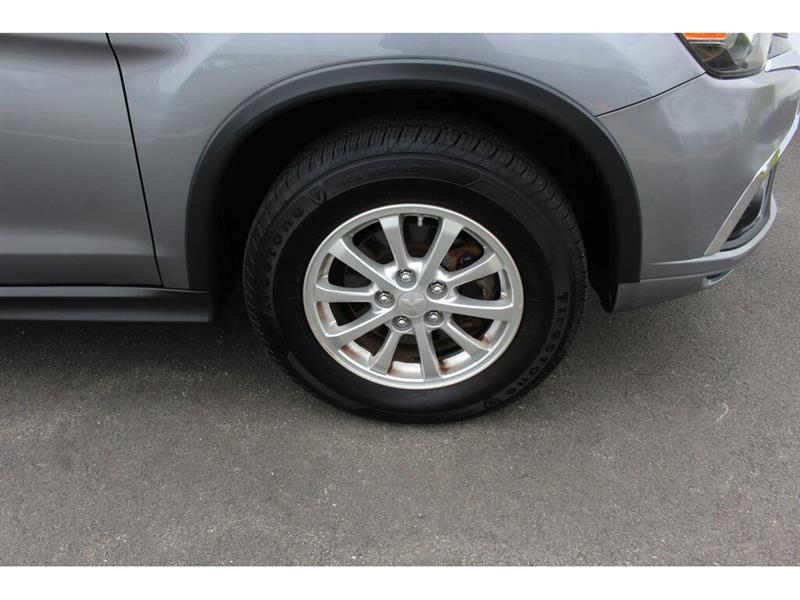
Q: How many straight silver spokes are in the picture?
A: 10